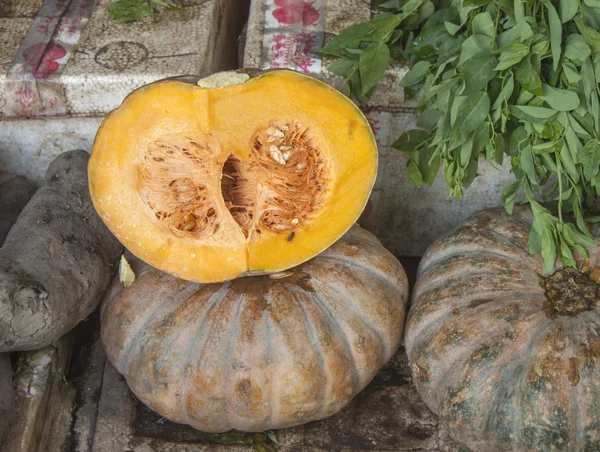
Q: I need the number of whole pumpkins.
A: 2